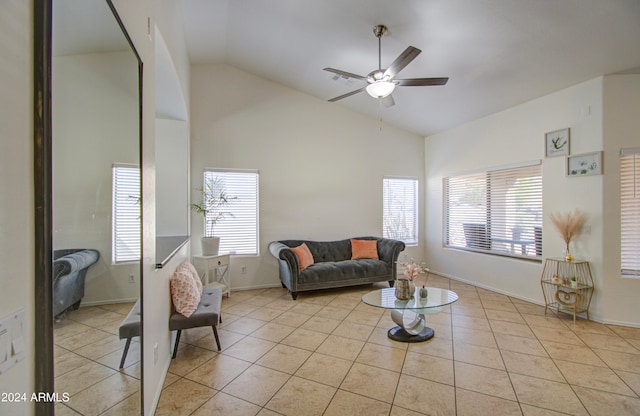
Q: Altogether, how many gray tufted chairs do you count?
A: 1